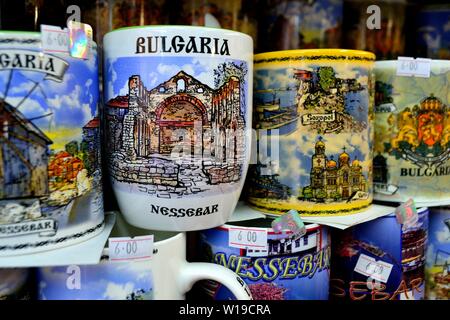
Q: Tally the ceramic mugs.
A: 8